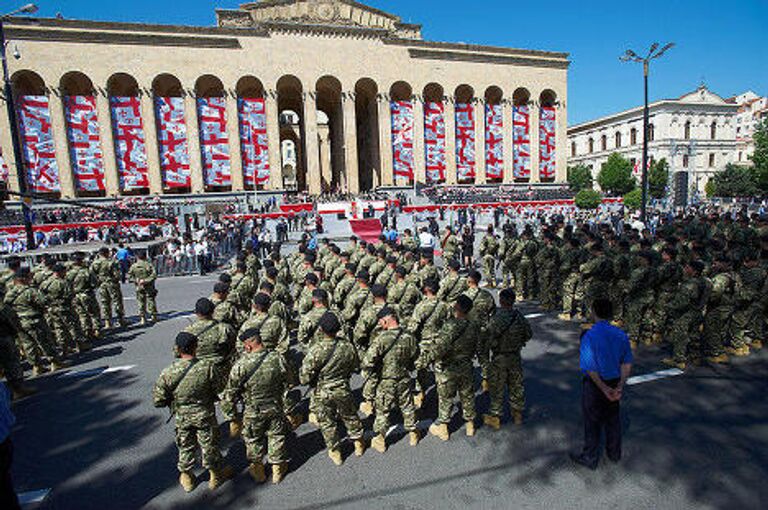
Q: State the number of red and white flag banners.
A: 12